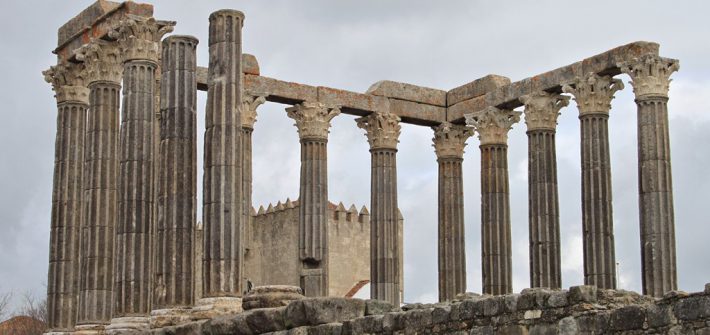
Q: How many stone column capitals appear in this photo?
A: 11